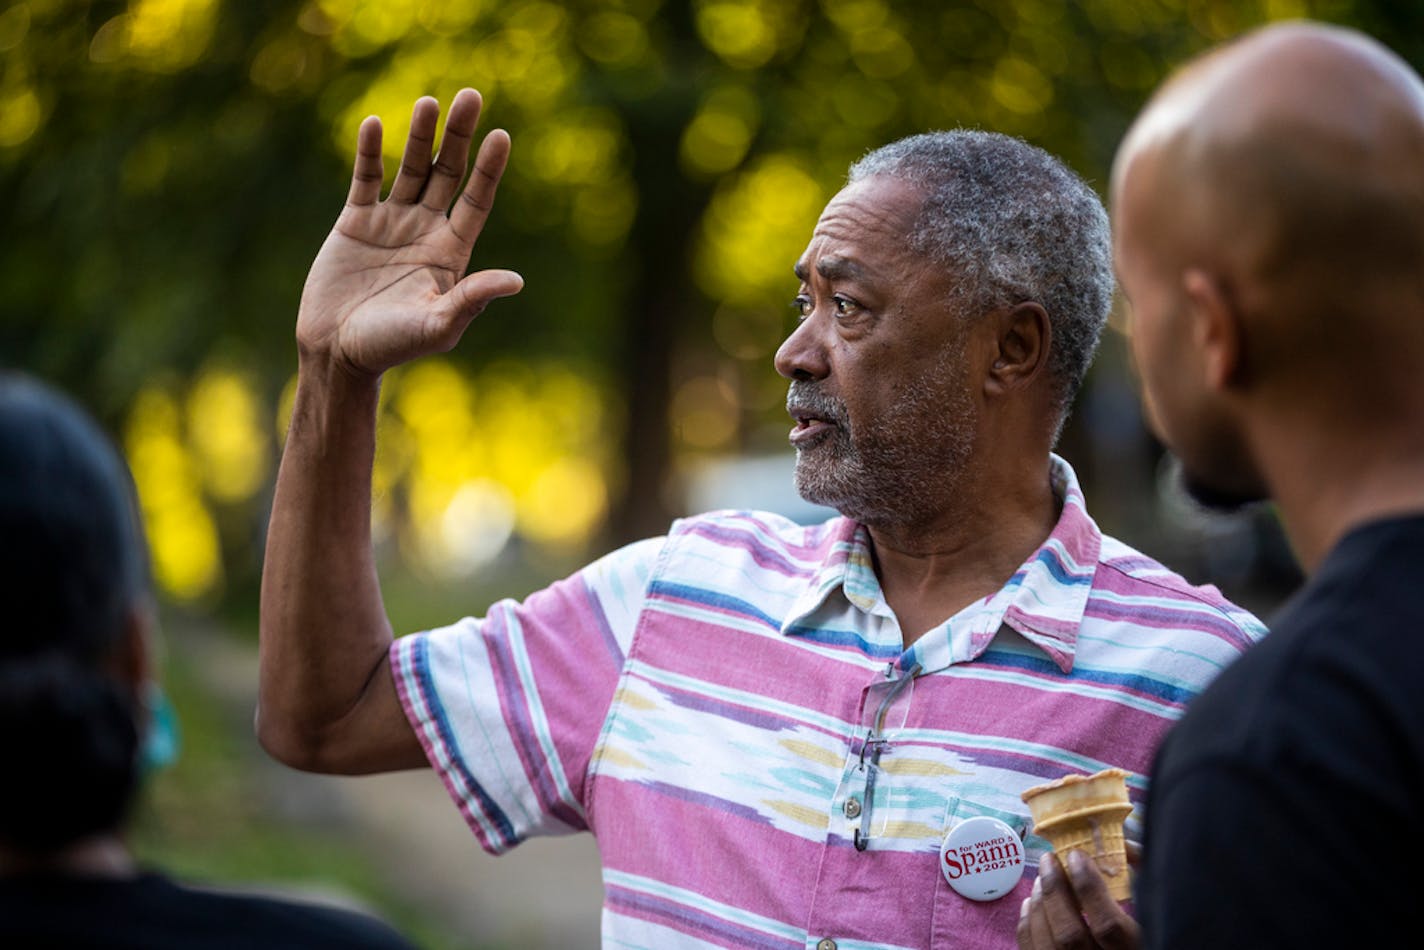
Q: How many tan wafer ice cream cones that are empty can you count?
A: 1